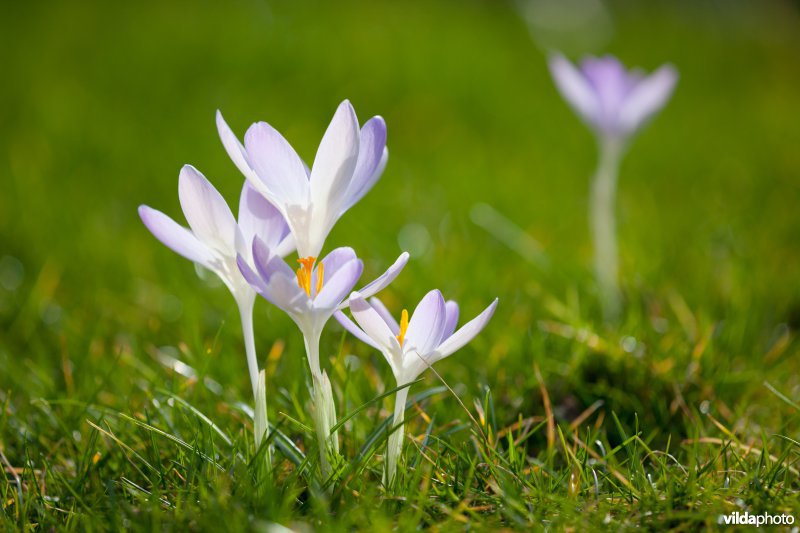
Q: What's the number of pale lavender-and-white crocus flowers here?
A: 5